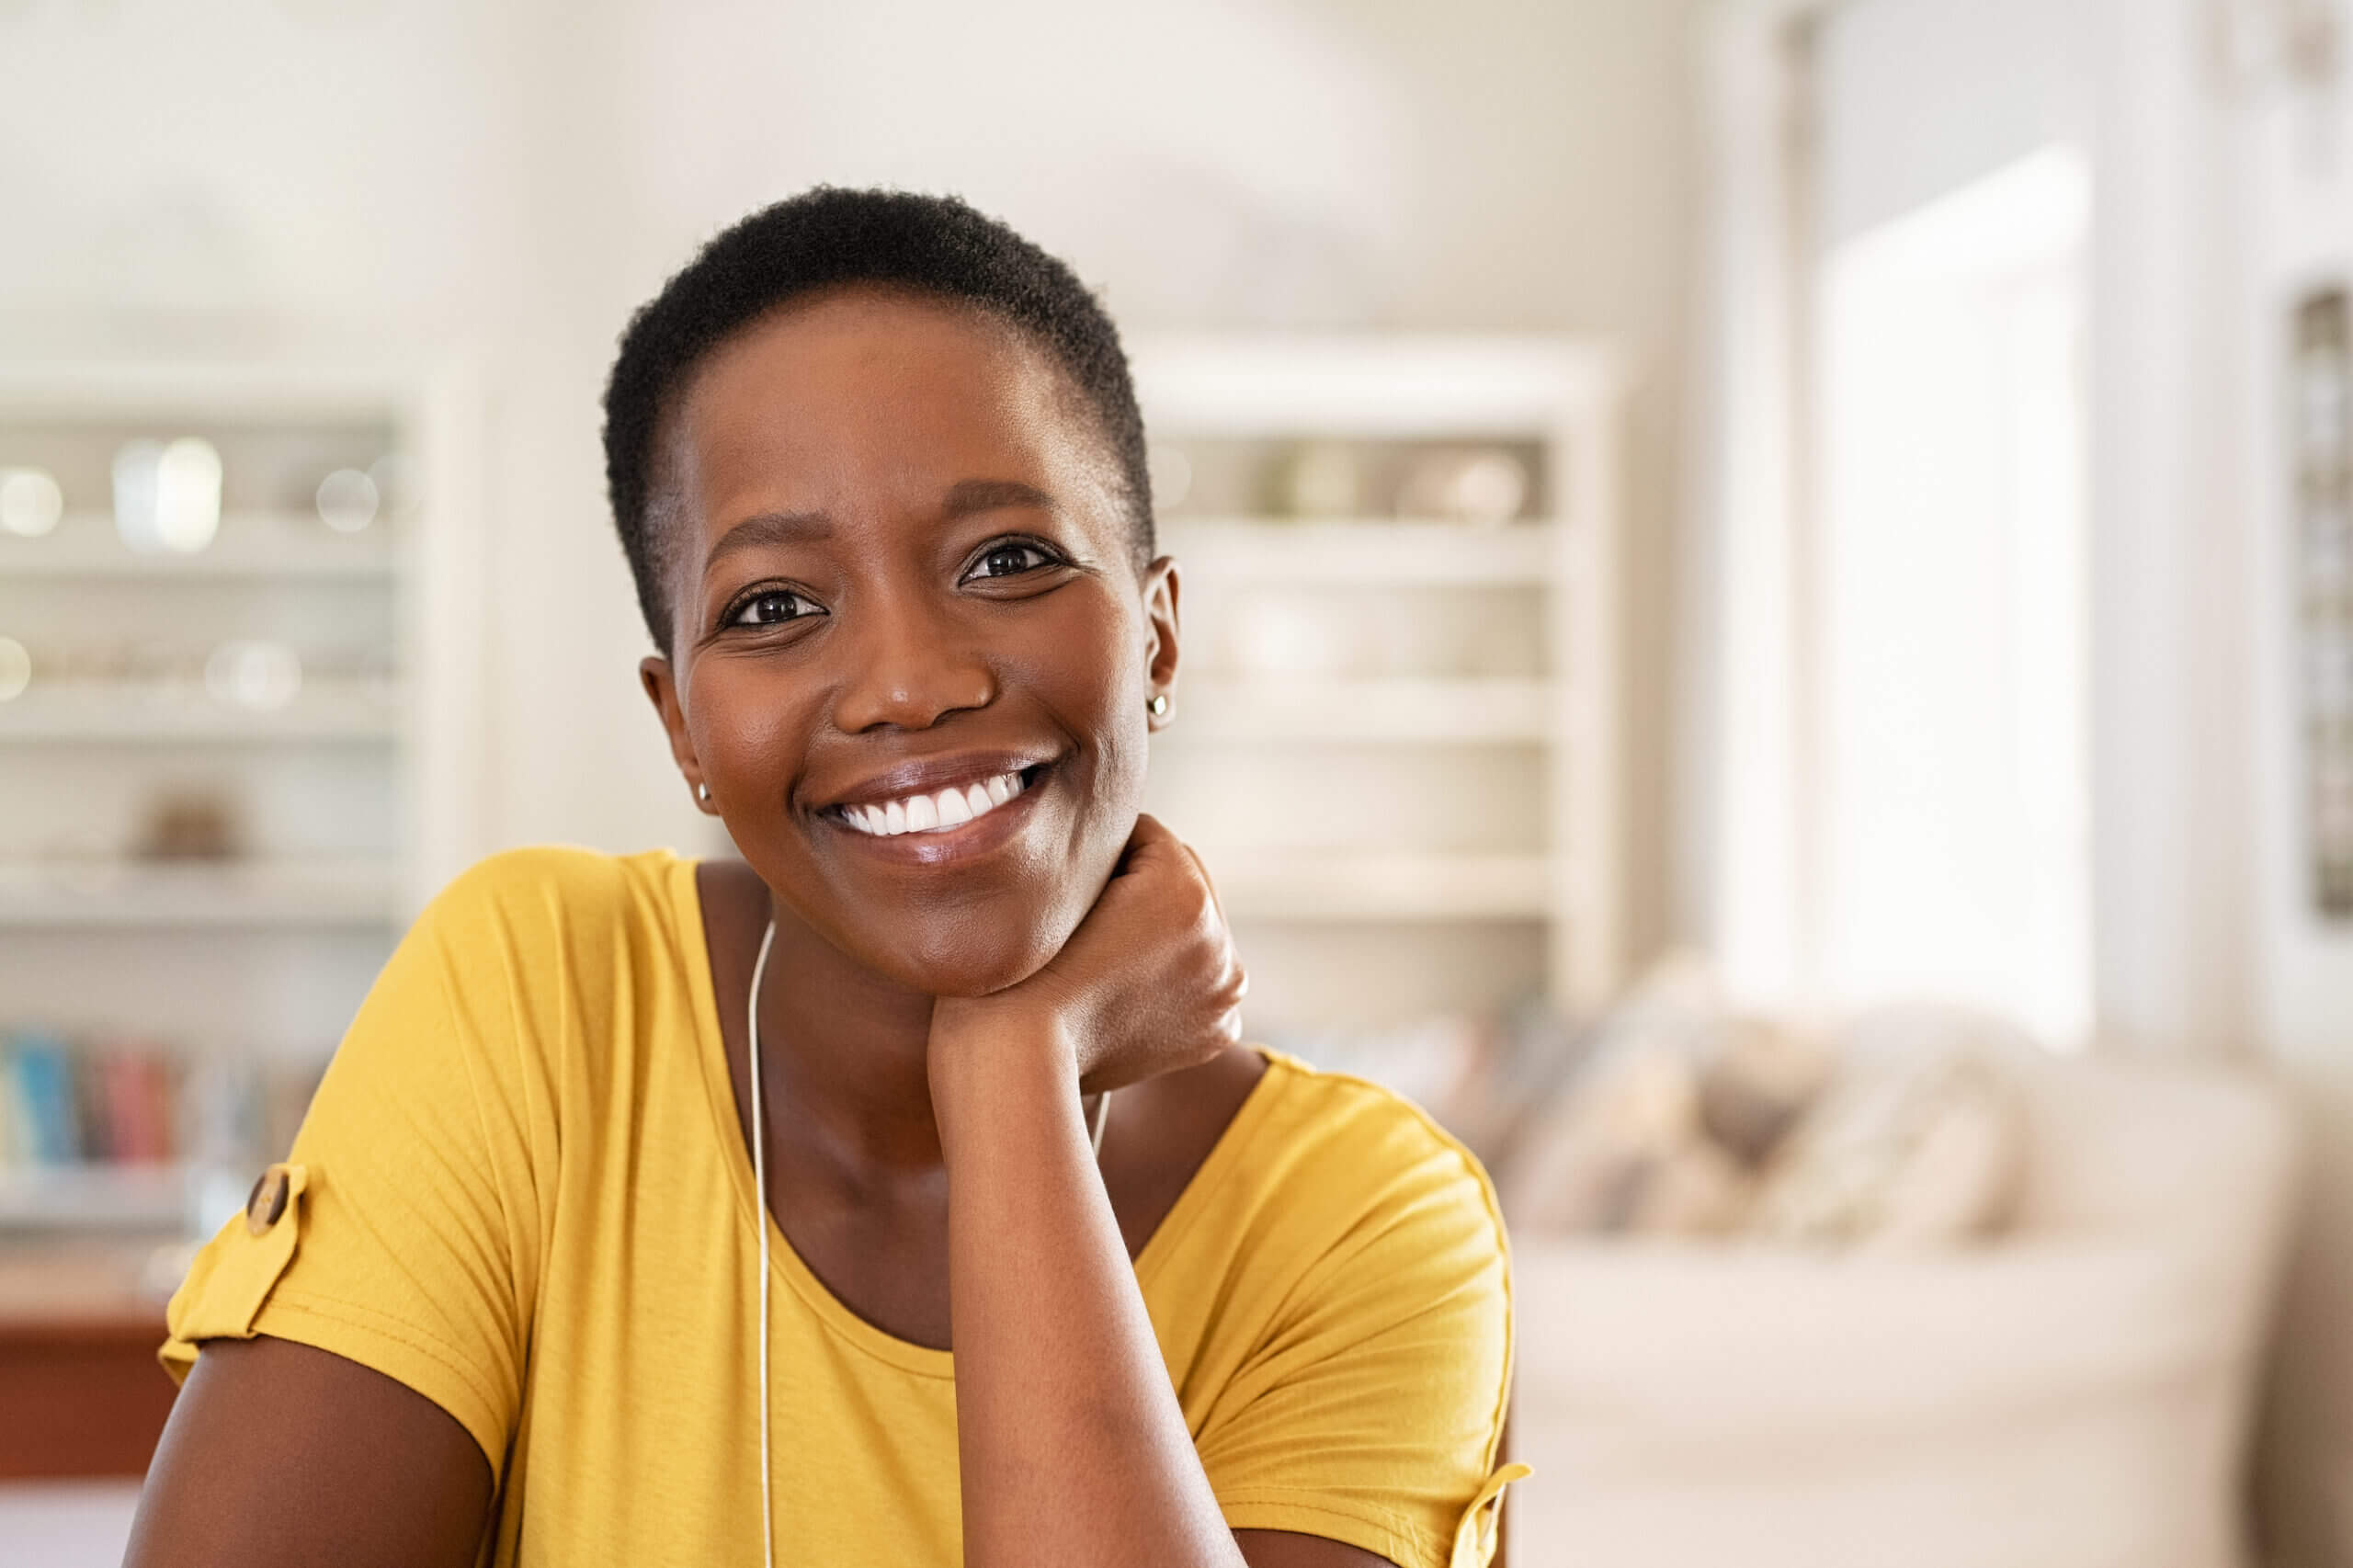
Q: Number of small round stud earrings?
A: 2